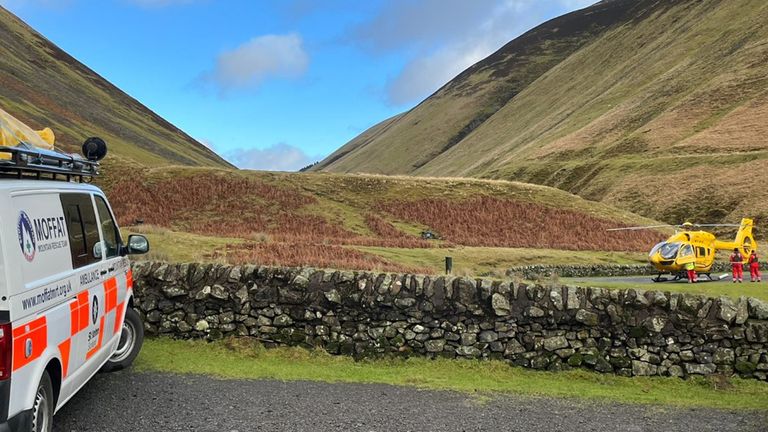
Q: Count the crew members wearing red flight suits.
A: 3